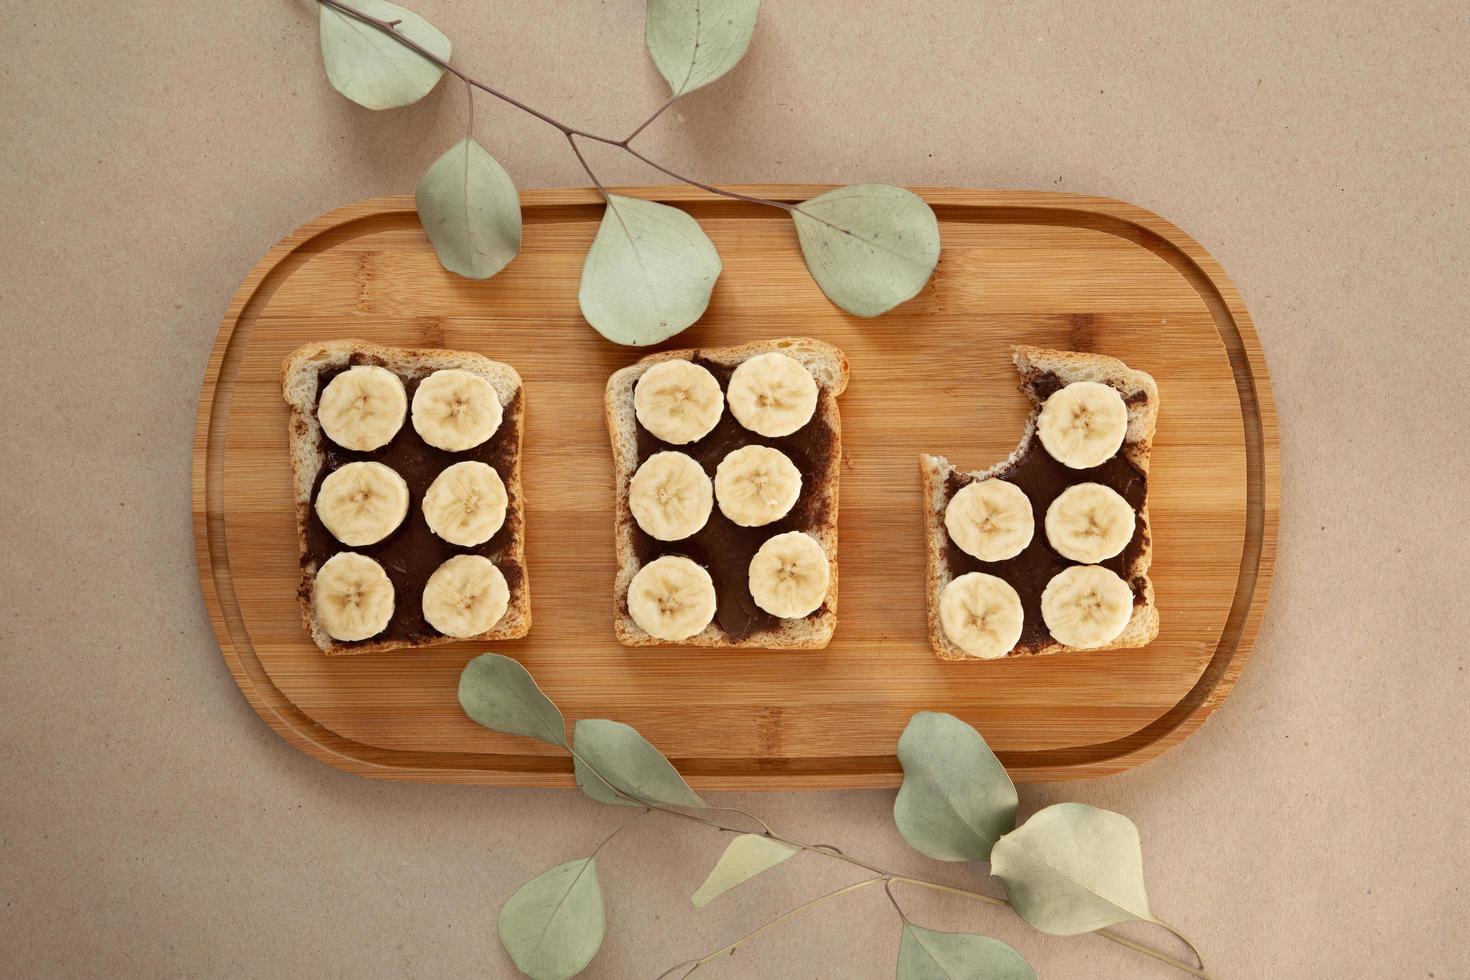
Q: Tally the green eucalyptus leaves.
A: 12